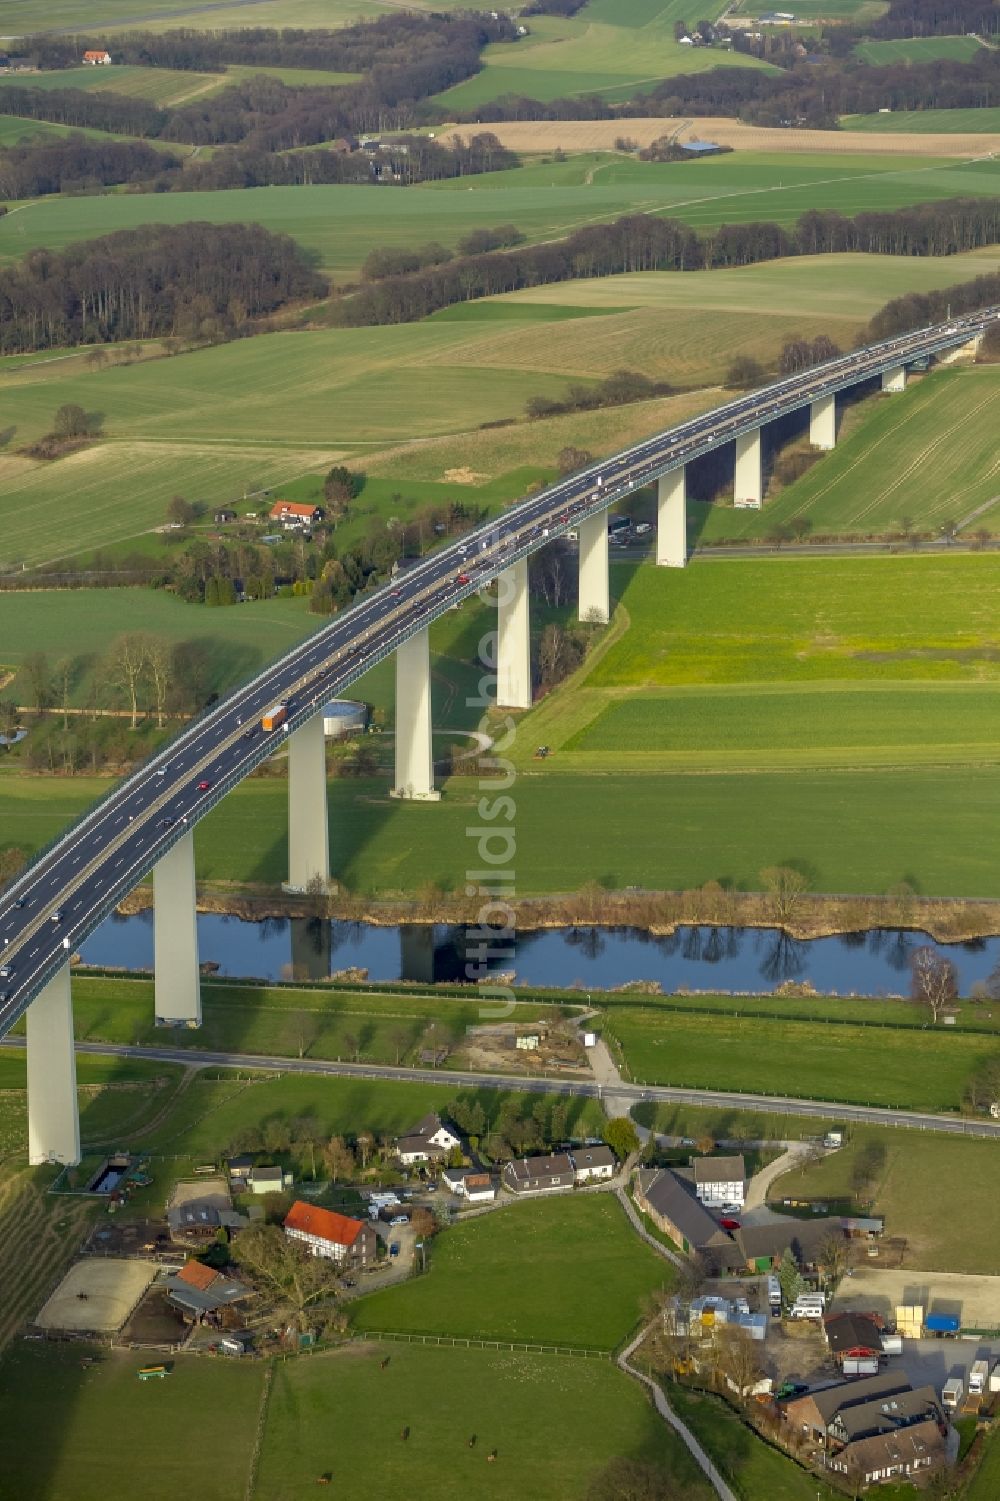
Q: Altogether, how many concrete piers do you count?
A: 10